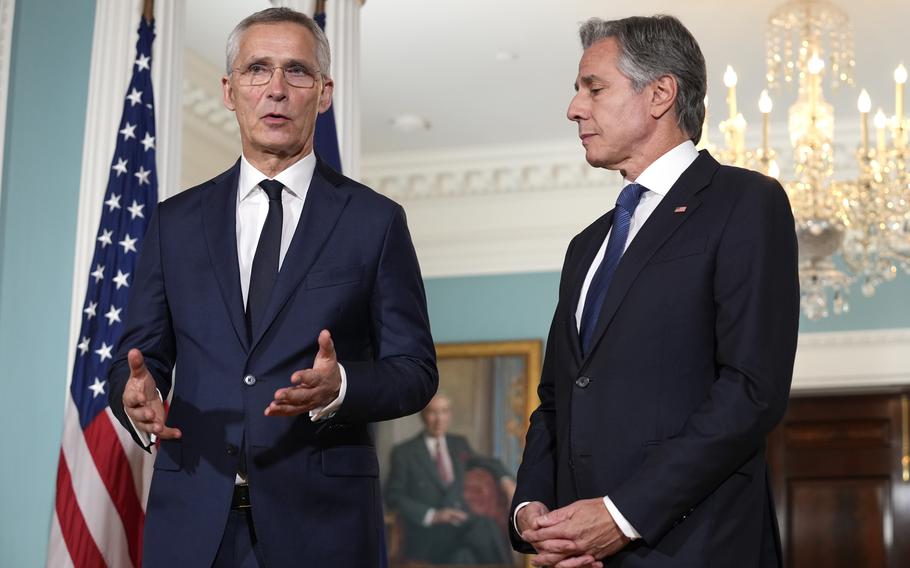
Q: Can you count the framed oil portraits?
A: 1